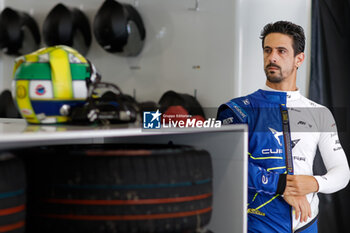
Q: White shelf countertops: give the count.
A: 1